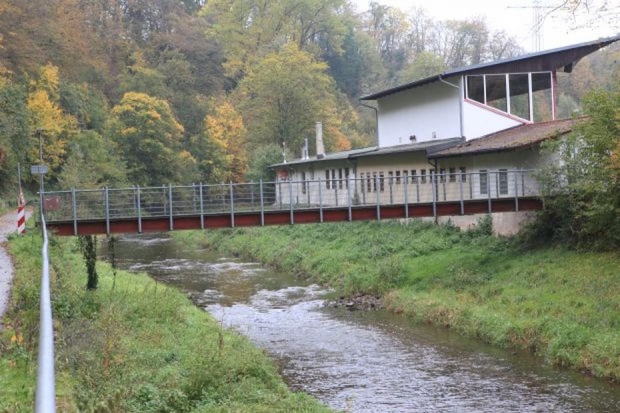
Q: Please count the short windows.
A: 9